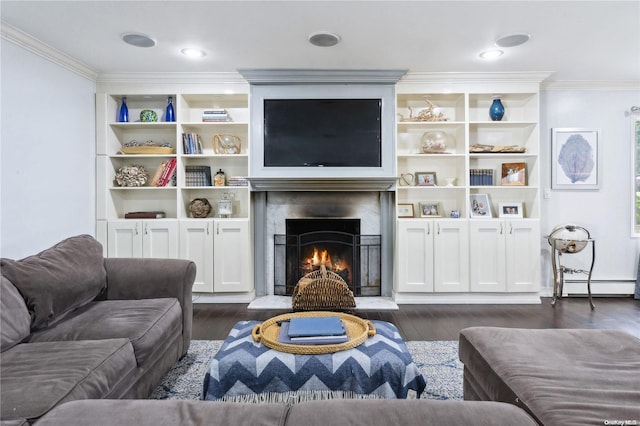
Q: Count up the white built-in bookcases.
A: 2